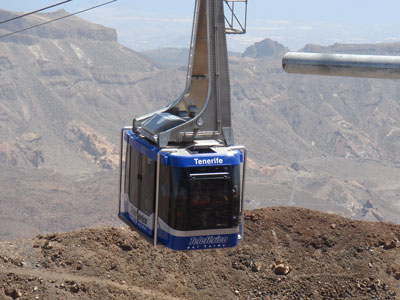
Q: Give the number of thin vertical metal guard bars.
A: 3